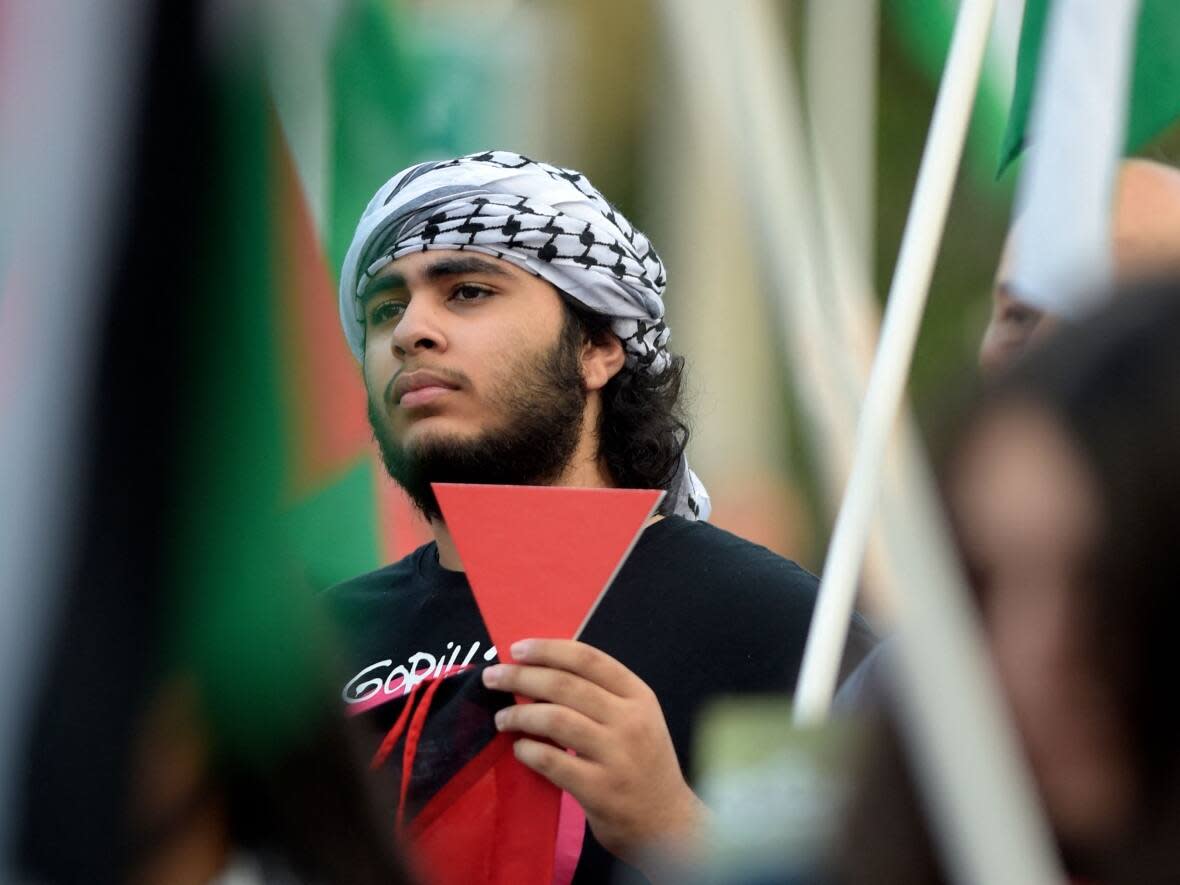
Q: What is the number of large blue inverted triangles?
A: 0